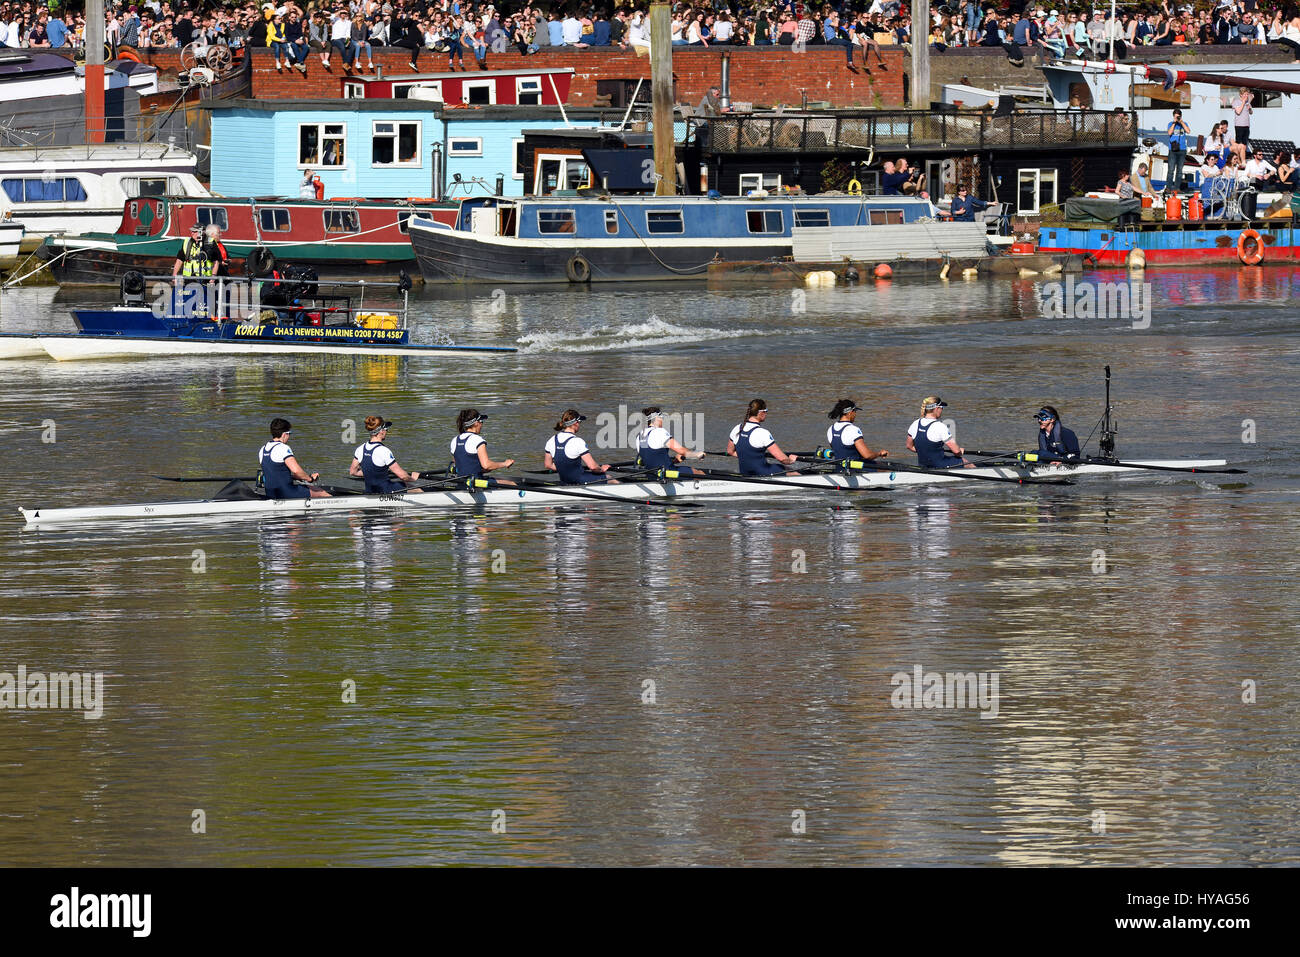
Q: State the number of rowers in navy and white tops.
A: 8